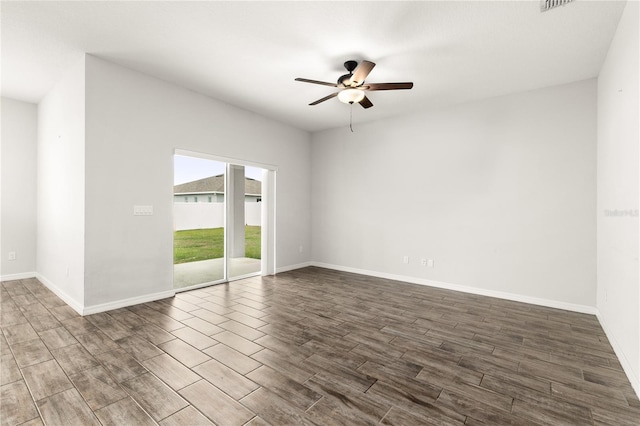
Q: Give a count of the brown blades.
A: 5